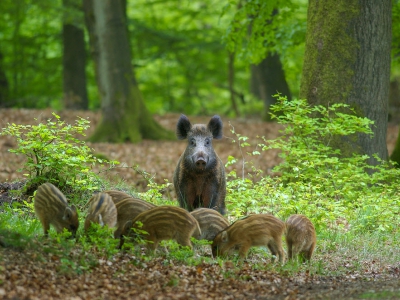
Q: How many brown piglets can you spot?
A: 8